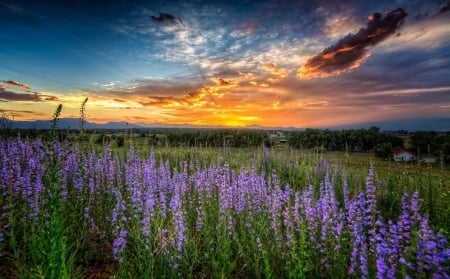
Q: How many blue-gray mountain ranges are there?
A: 1